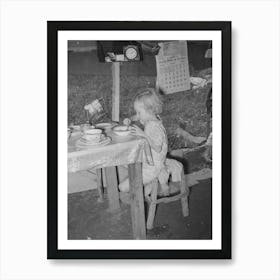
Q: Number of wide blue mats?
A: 0